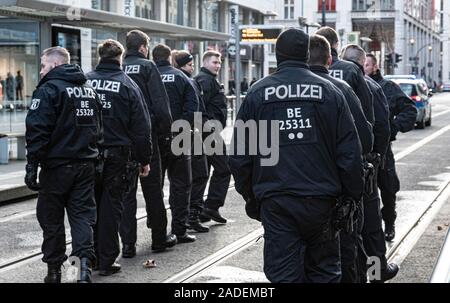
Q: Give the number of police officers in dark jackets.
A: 11